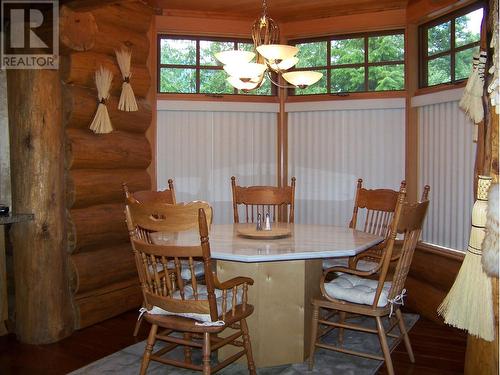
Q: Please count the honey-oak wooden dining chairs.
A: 5